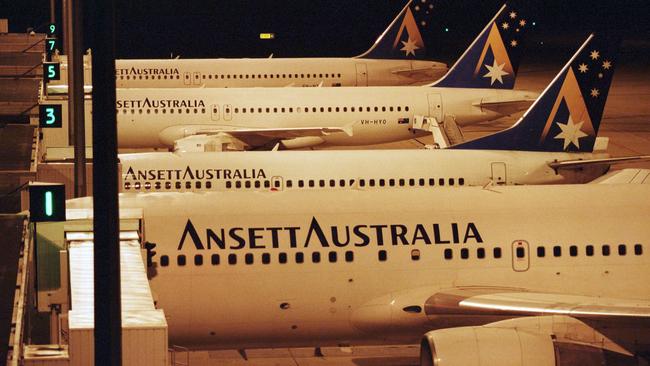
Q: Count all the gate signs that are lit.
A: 5